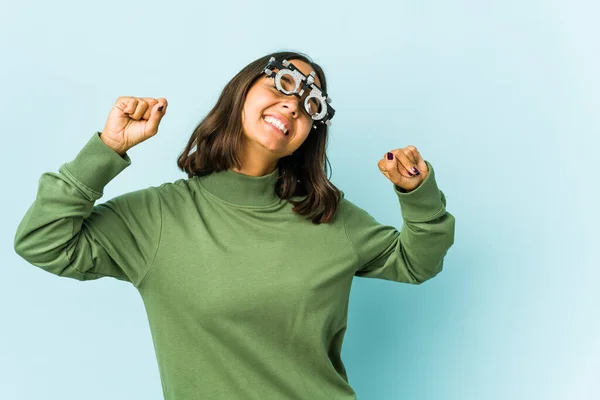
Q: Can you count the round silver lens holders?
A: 2